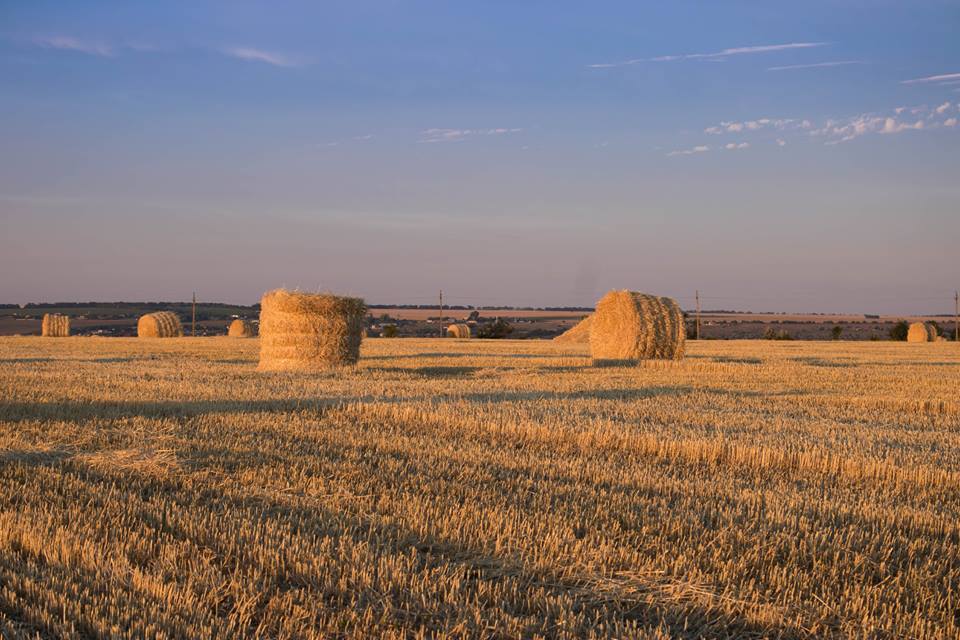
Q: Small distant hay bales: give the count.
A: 5